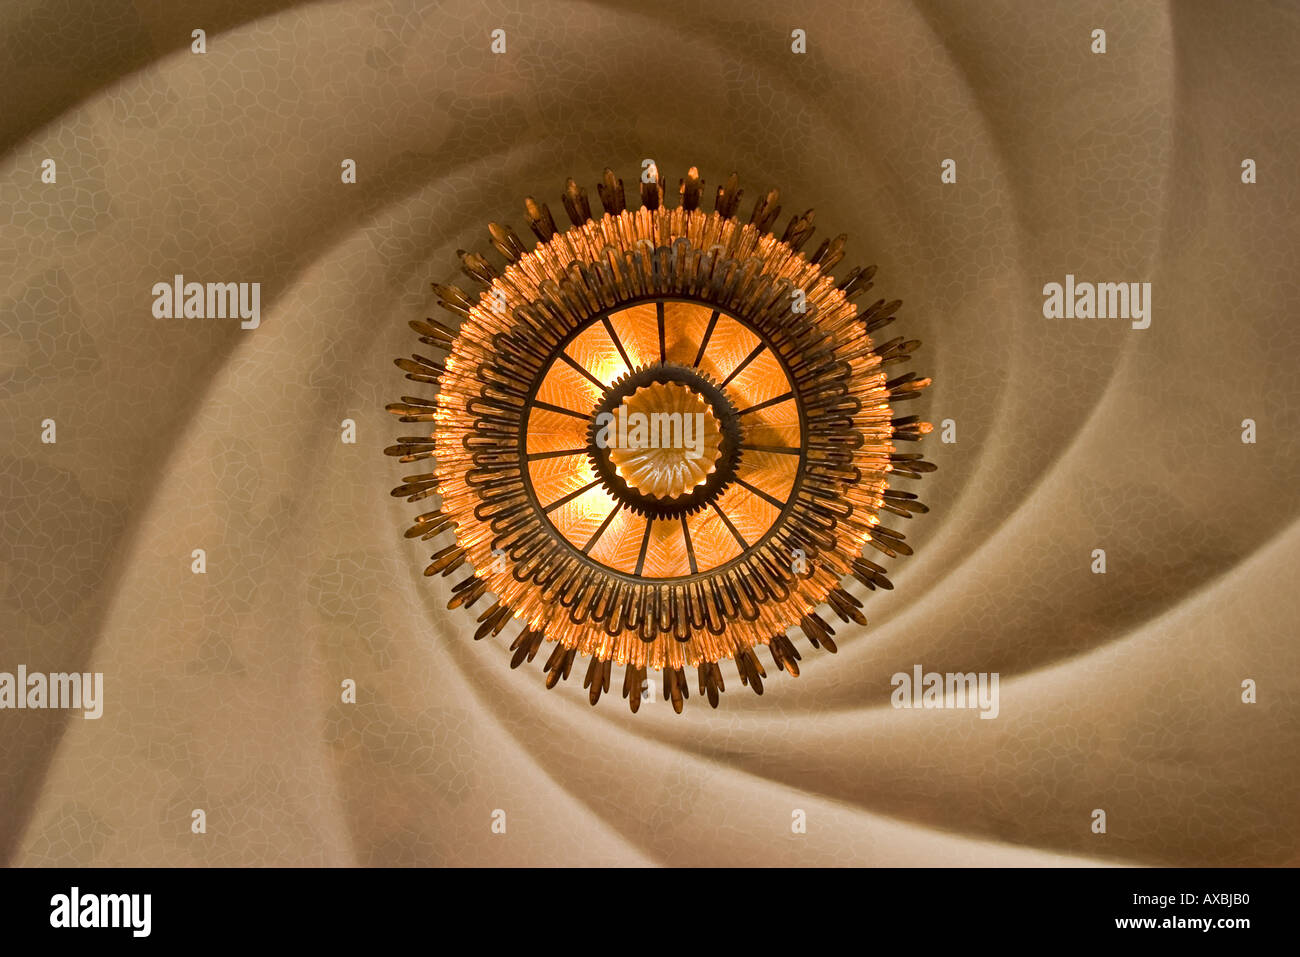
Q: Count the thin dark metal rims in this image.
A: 15